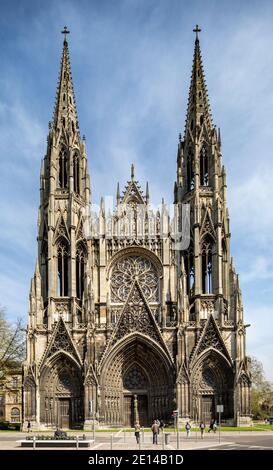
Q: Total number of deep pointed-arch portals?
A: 3